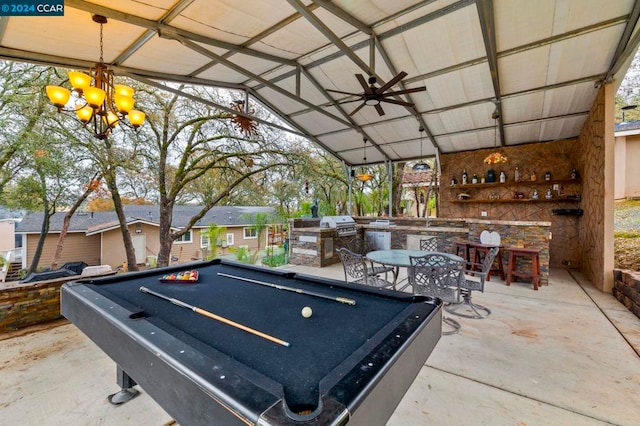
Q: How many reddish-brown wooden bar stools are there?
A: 3